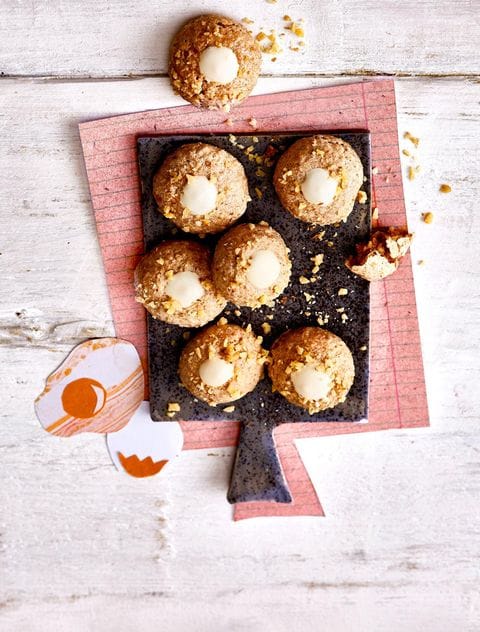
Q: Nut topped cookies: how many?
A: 7